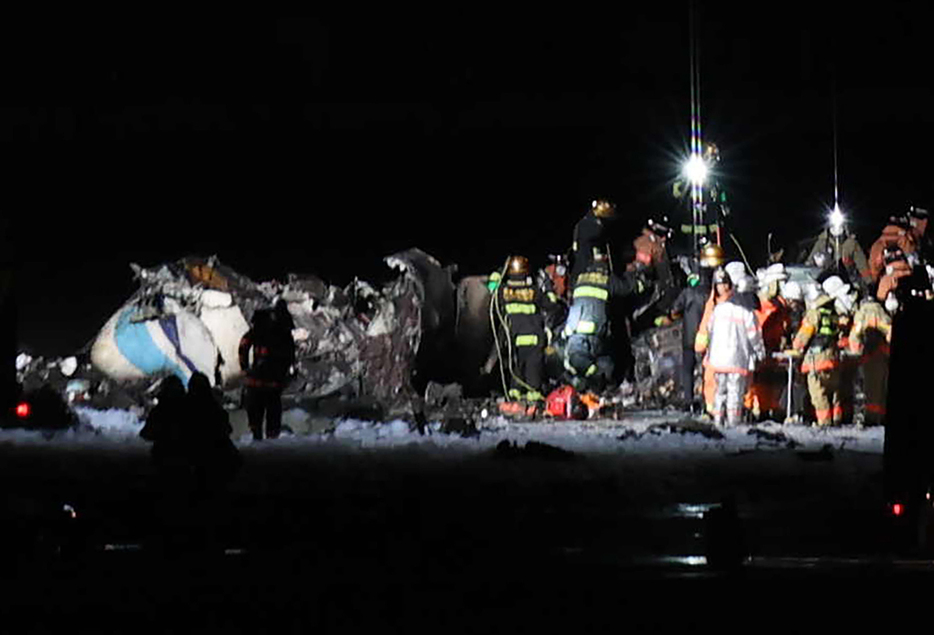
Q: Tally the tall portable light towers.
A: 2